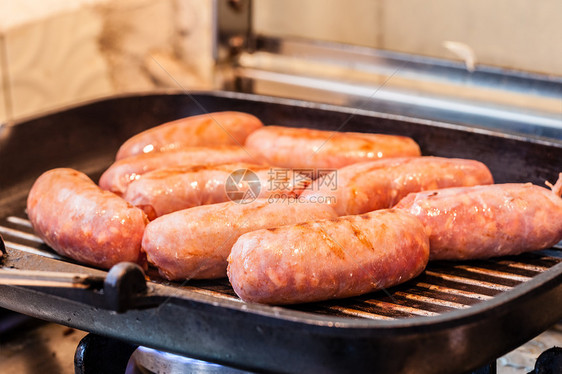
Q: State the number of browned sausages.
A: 9